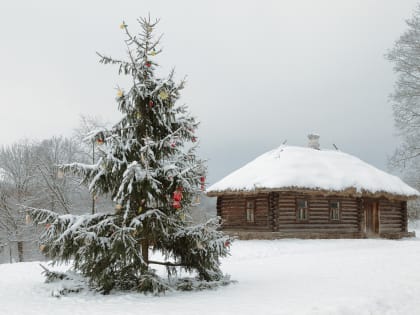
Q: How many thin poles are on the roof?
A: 2